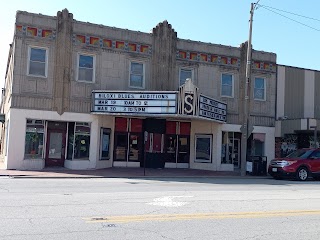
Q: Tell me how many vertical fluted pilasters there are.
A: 3